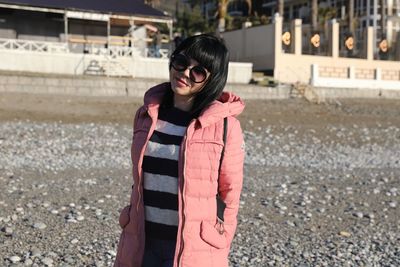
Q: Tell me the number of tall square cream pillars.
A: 4